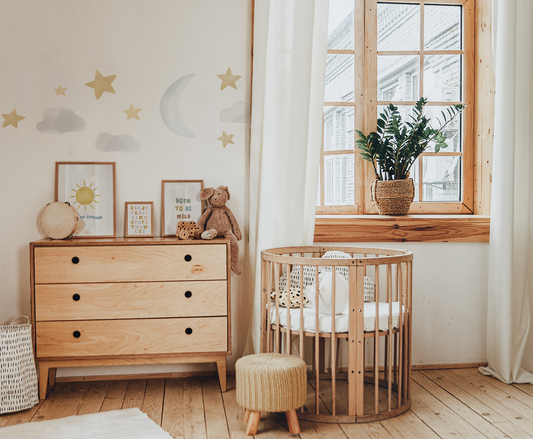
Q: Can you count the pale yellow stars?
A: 6